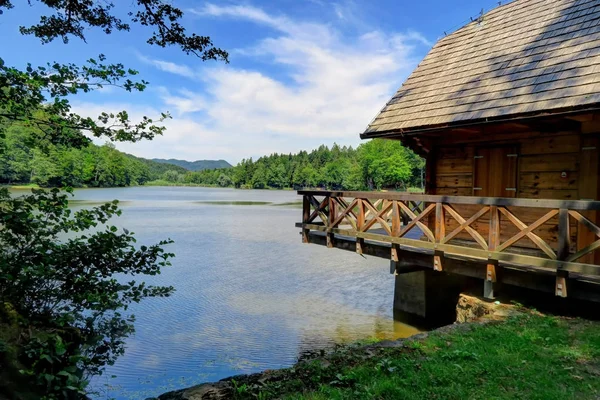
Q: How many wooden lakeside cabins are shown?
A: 1